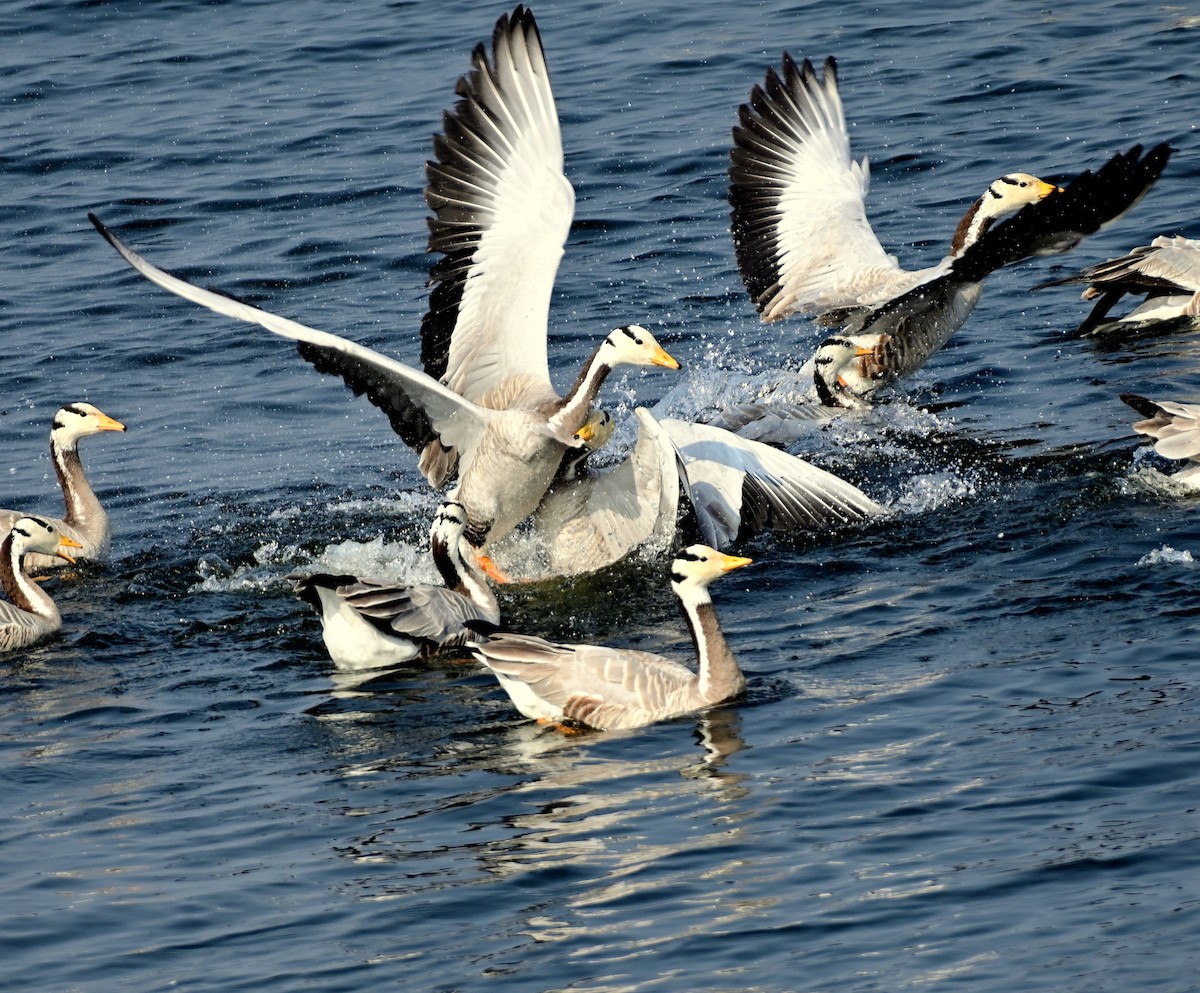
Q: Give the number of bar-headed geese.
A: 10